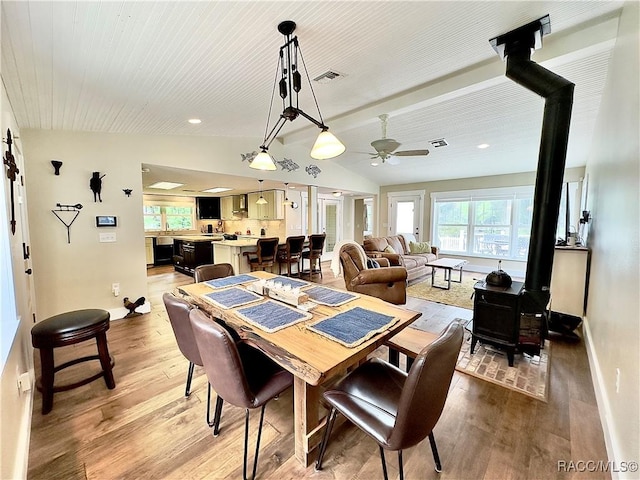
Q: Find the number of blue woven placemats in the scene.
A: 6